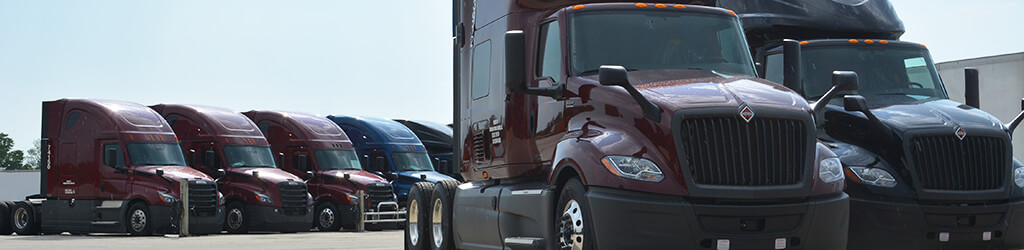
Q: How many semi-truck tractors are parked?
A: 7